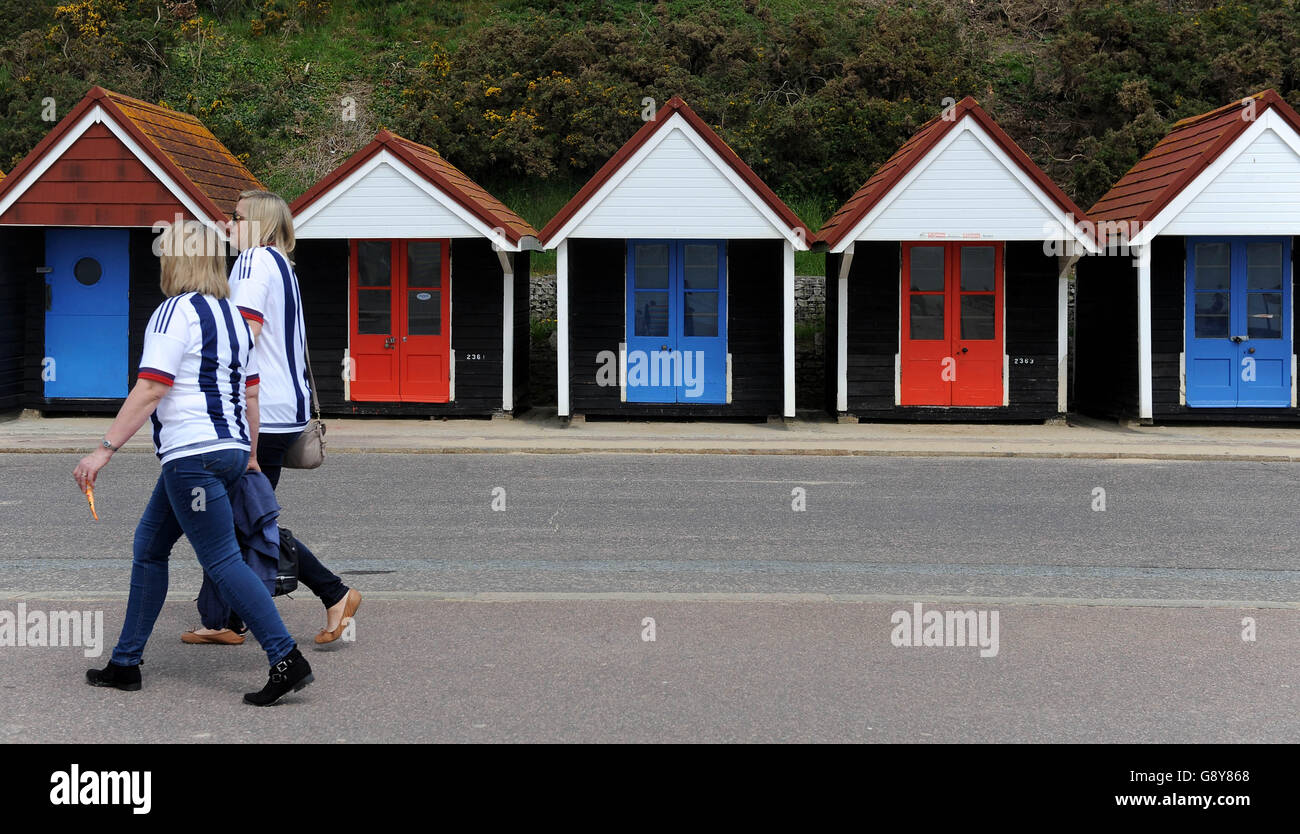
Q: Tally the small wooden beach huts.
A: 5